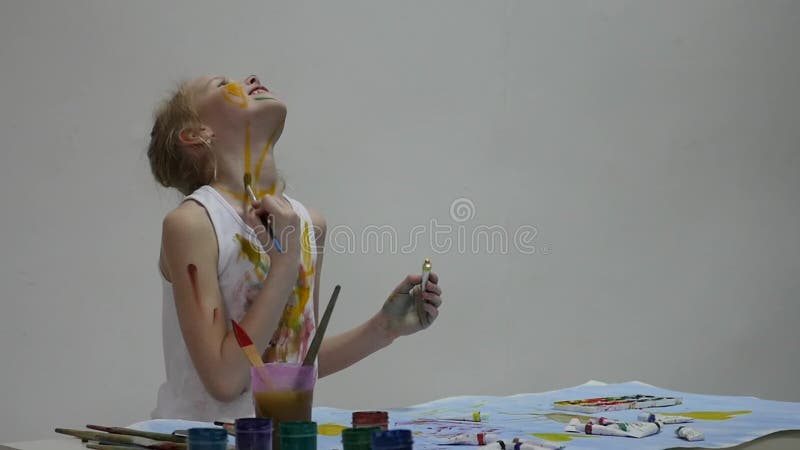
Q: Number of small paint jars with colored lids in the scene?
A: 6